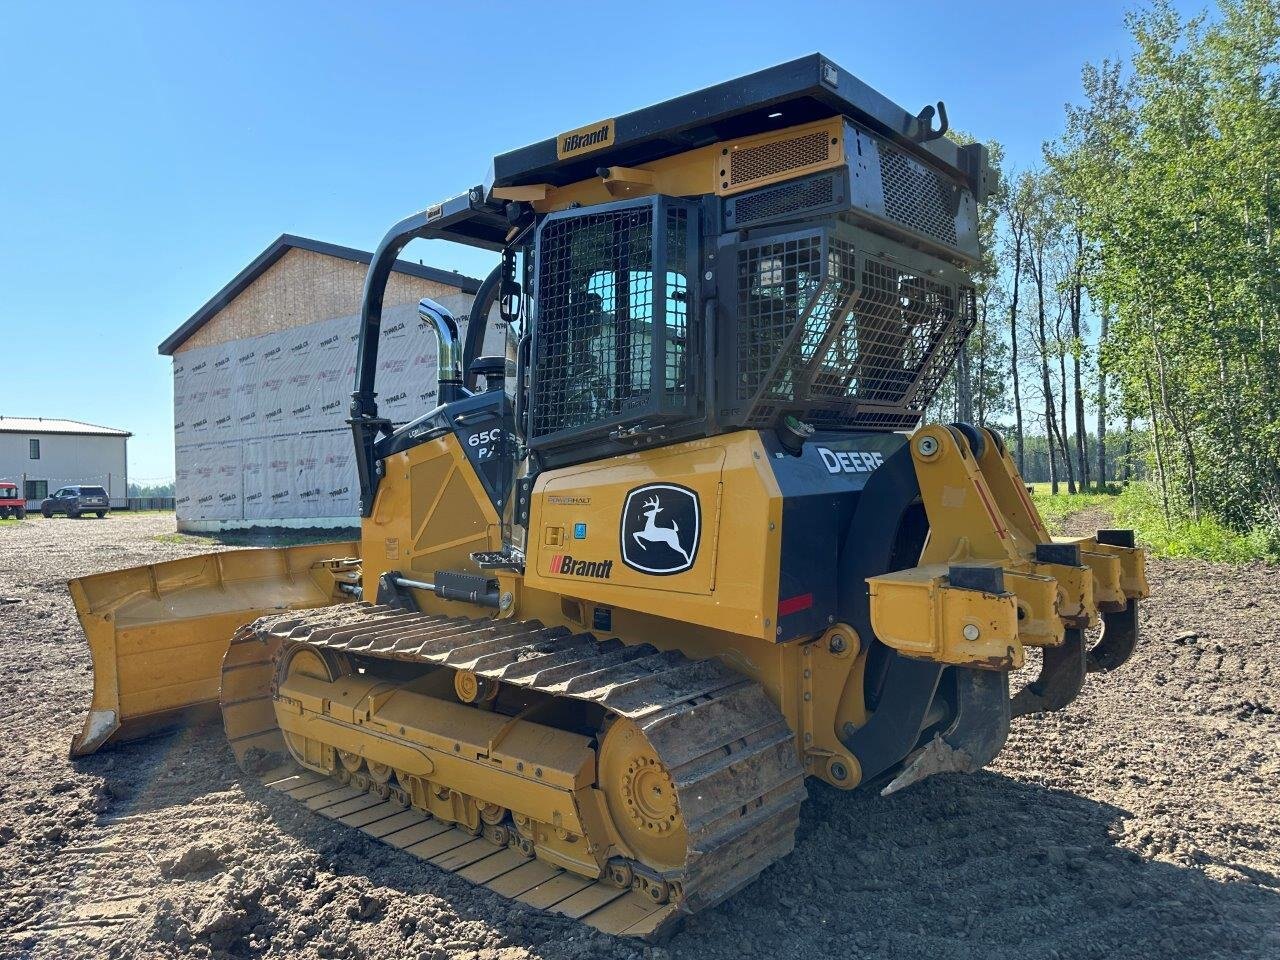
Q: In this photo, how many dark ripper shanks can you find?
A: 3